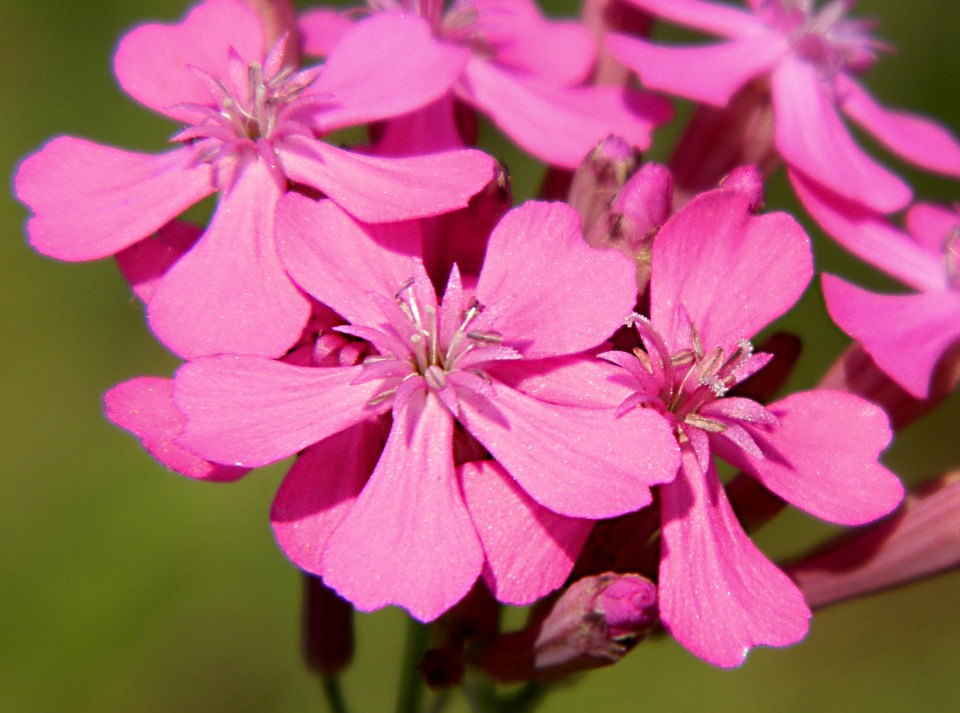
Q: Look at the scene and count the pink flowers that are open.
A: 6